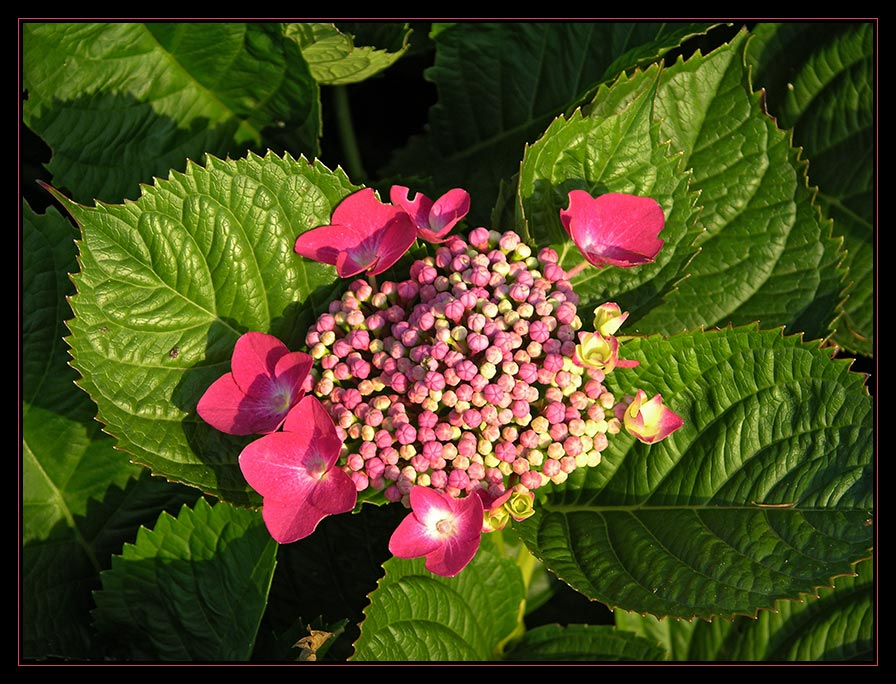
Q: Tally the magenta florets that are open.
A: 6